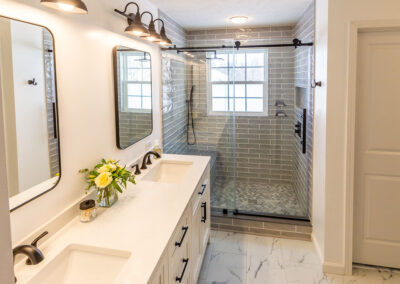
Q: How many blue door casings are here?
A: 0